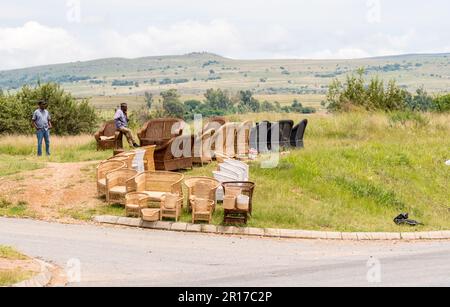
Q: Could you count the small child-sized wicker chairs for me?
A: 3